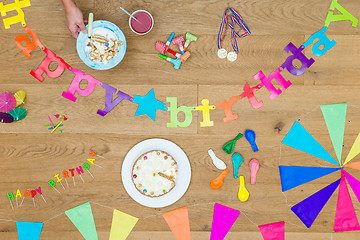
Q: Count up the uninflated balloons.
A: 7